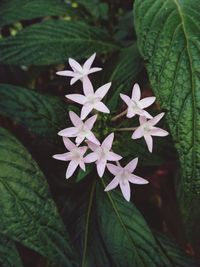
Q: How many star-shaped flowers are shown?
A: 8